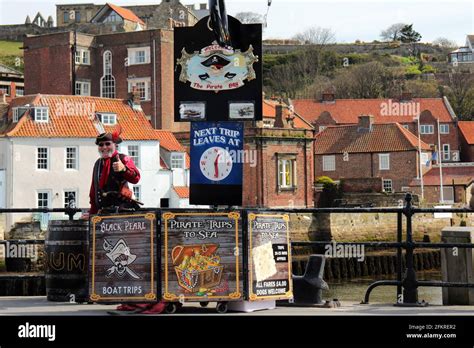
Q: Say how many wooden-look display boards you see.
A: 3